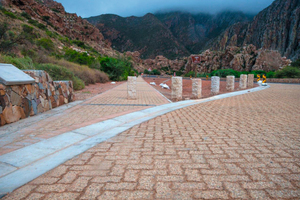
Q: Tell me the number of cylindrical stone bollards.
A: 7